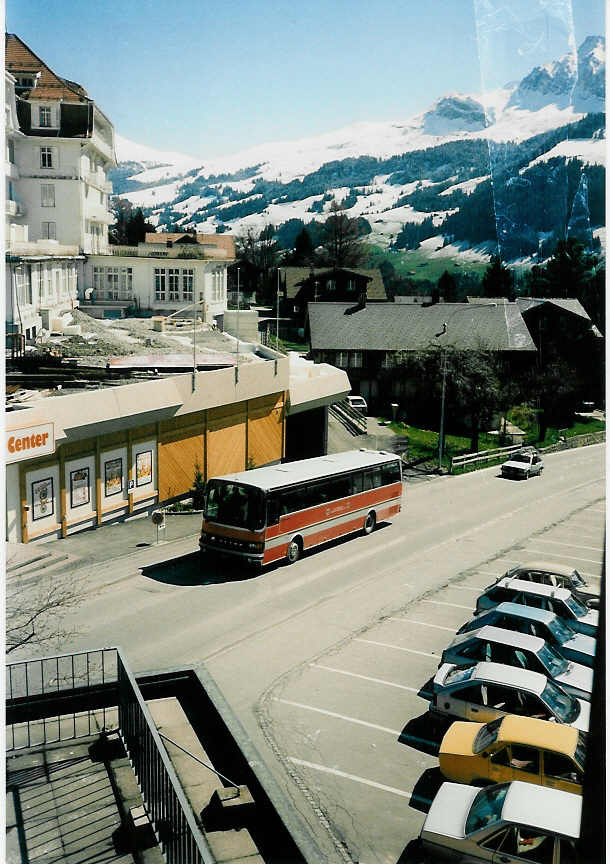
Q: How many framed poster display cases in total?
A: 4